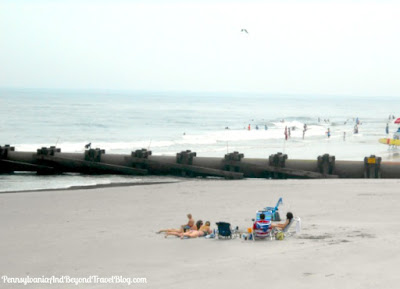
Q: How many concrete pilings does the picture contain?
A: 9